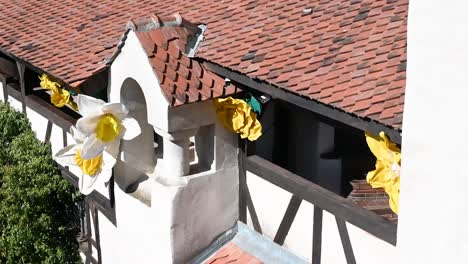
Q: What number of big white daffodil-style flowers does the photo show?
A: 2